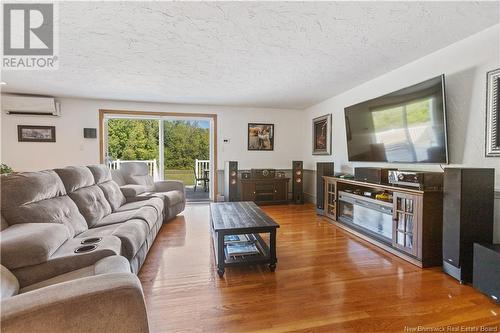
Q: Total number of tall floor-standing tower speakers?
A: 4